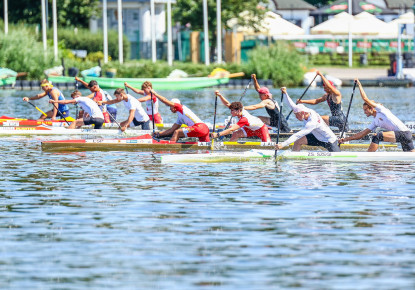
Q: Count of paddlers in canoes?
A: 11